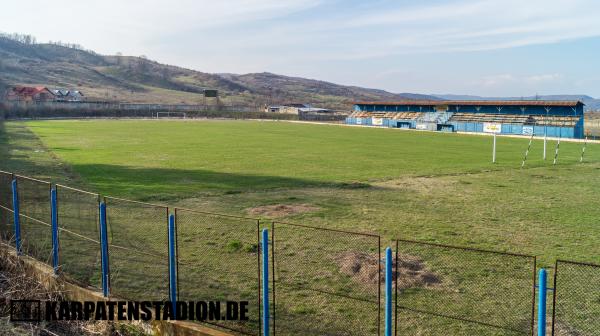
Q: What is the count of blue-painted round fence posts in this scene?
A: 7